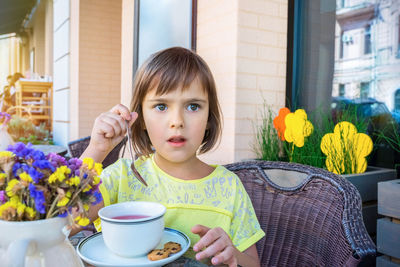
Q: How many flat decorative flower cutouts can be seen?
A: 3